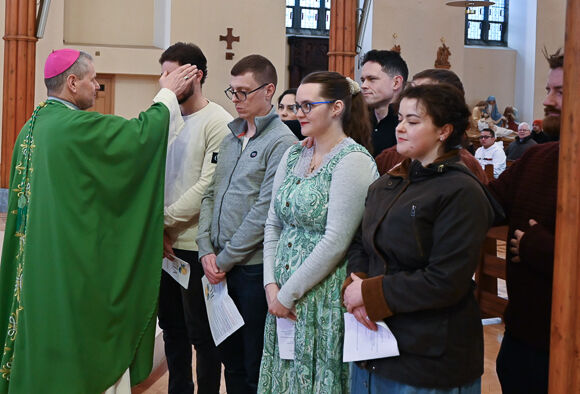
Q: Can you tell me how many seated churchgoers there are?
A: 3